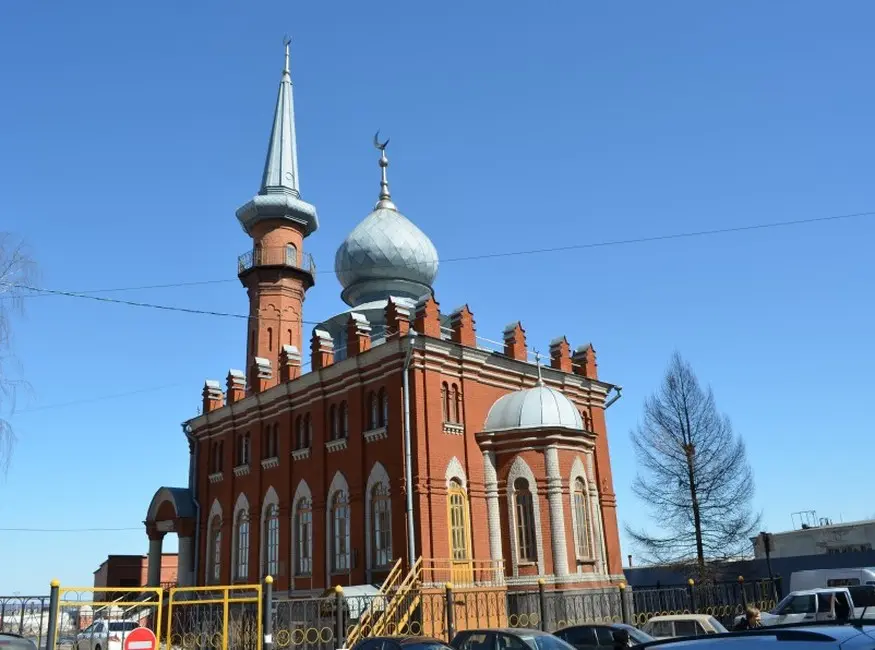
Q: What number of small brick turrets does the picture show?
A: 12